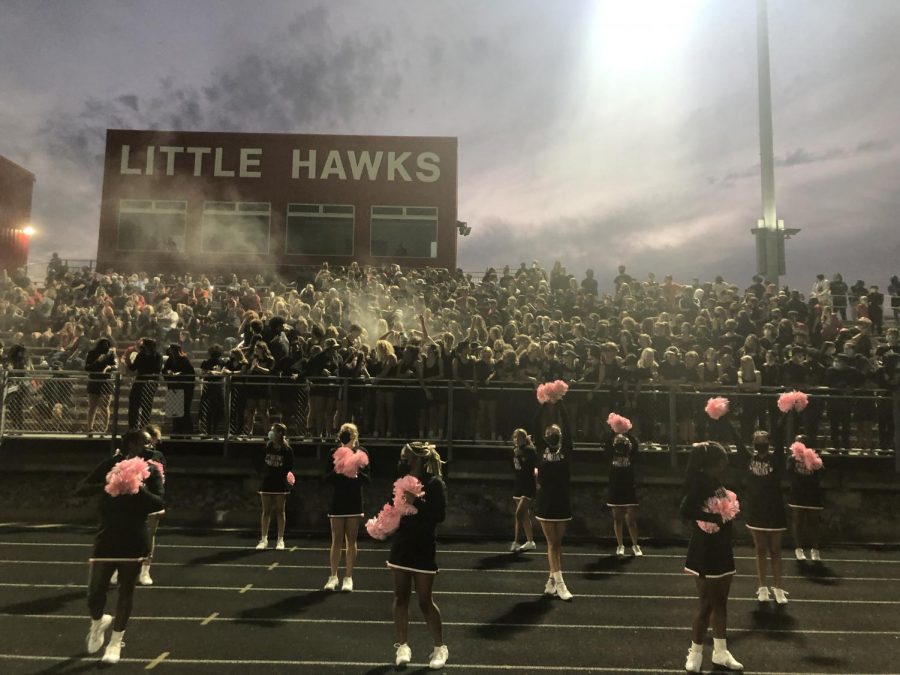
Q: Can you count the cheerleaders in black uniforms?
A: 11